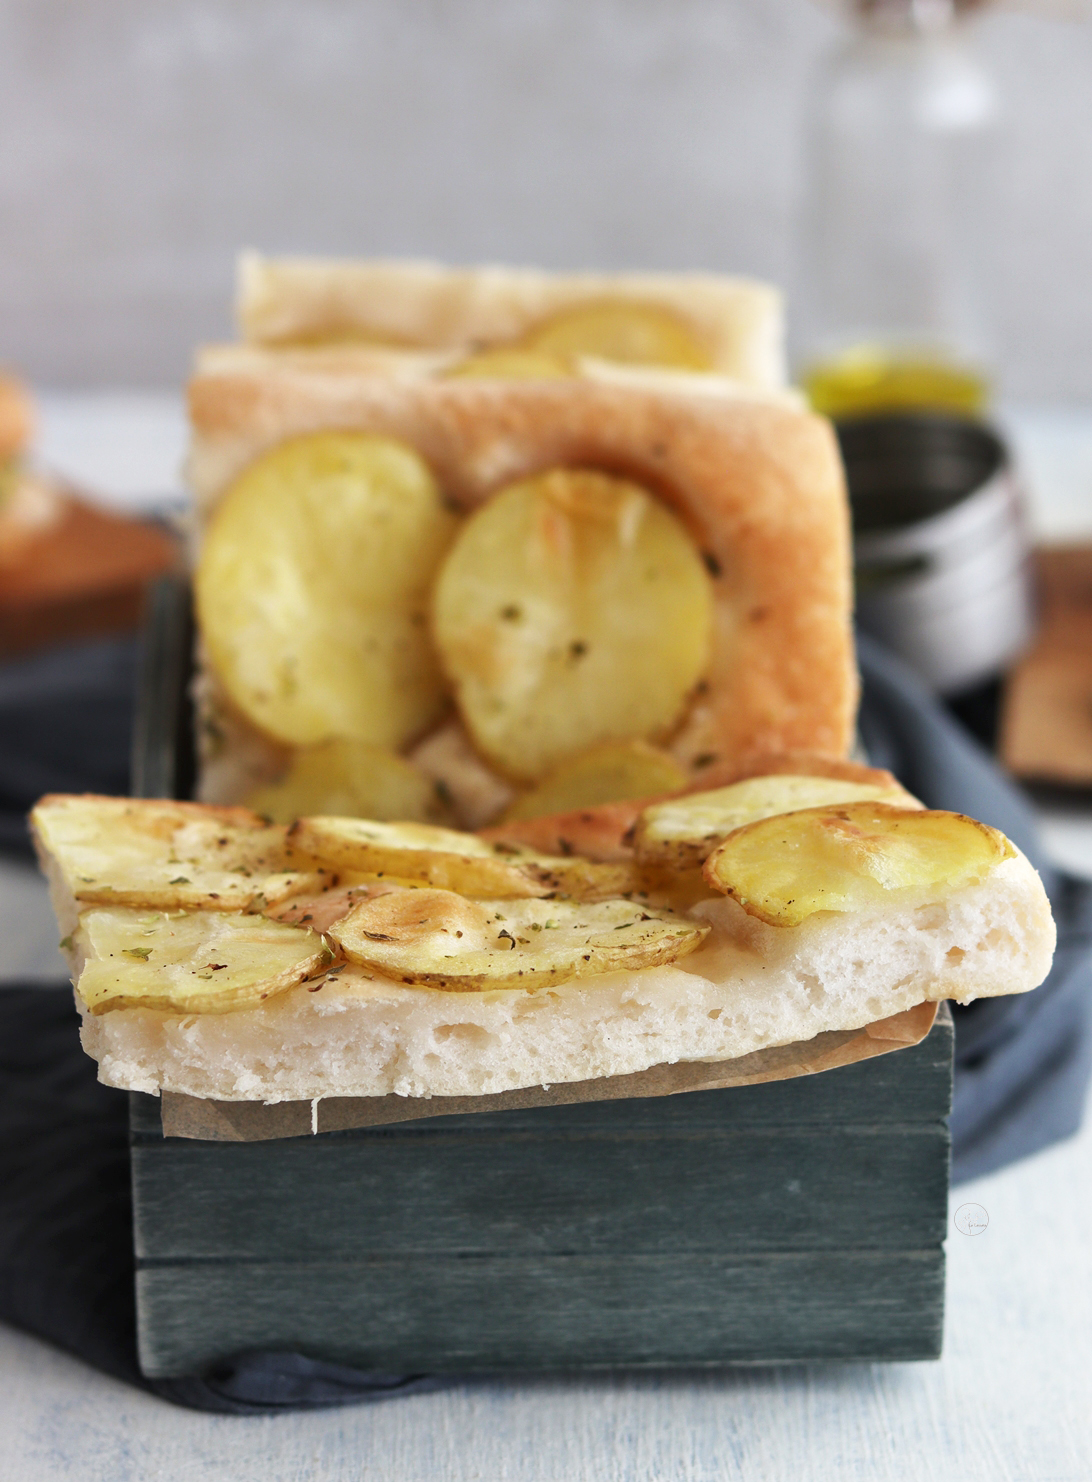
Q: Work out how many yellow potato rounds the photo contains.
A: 12